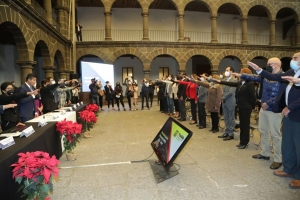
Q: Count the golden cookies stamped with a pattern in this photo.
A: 0